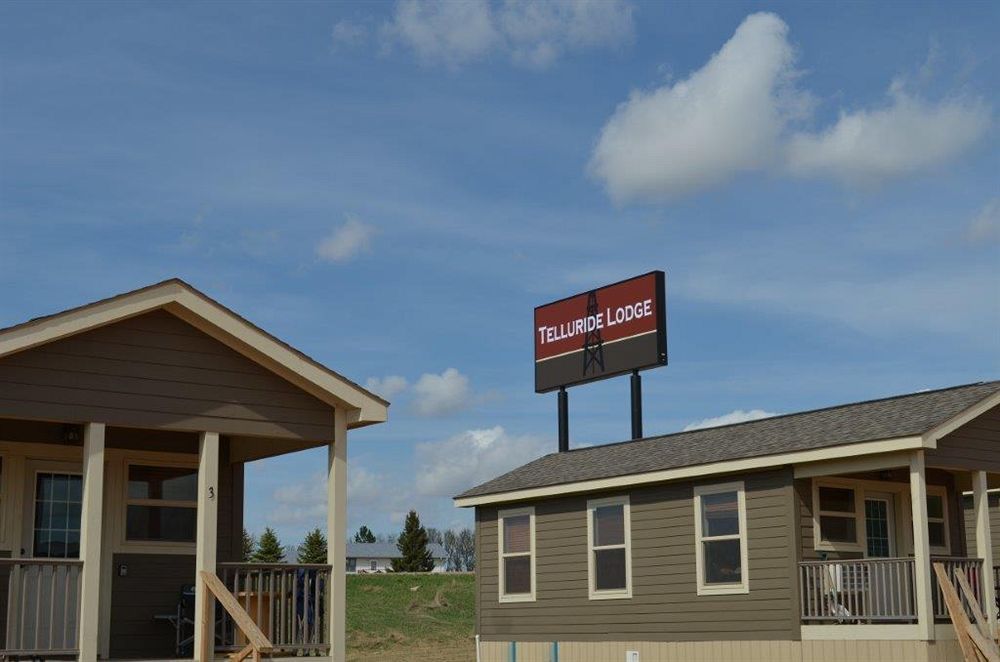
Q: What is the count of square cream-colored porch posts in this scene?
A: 5